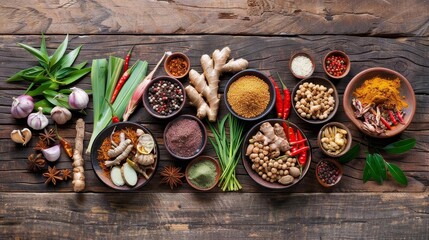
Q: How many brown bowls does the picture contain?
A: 7